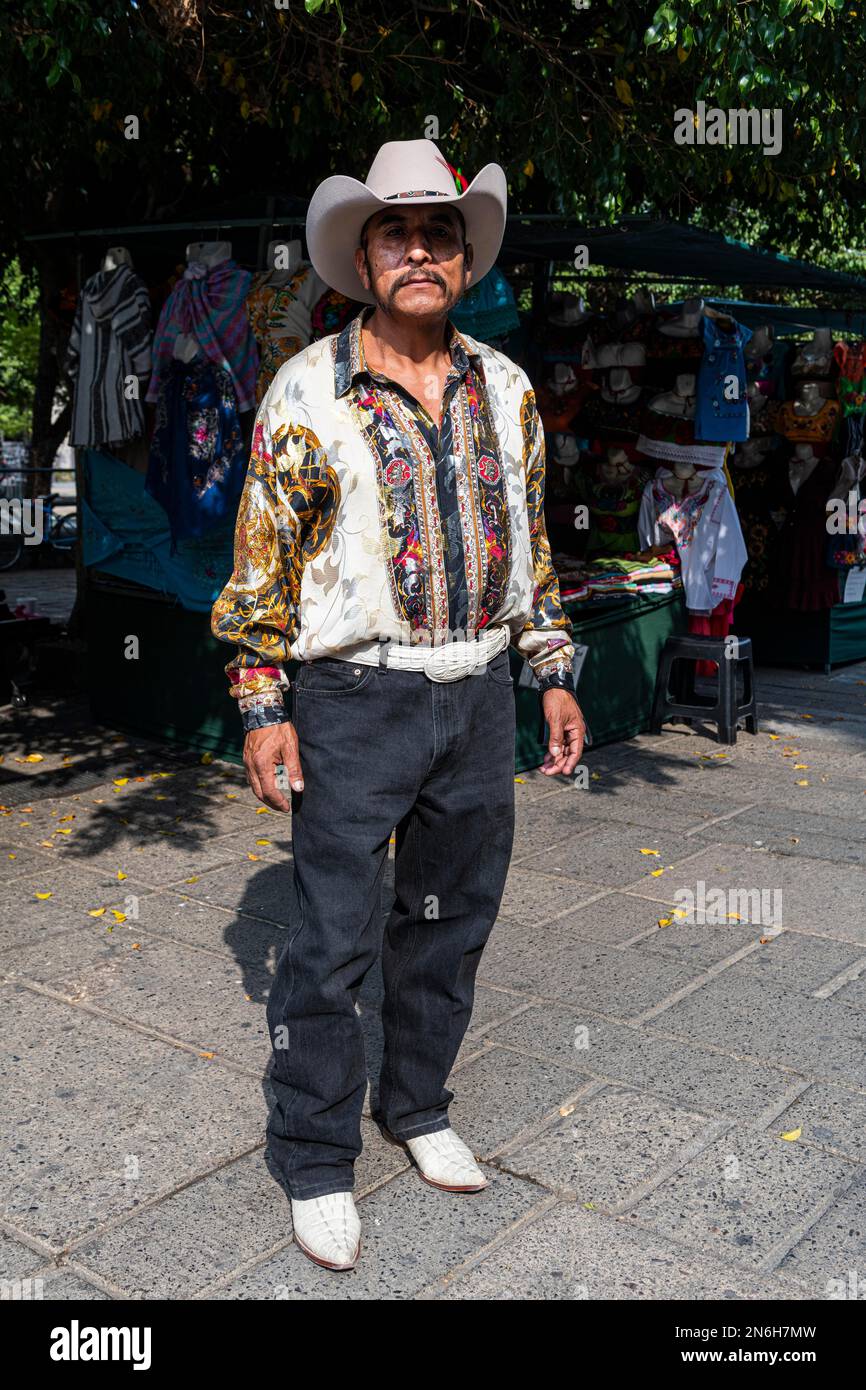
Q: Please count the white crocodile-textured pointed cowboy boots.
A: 2